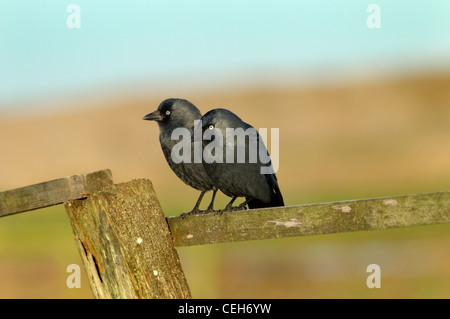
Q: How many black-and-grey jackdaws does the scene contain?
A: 2